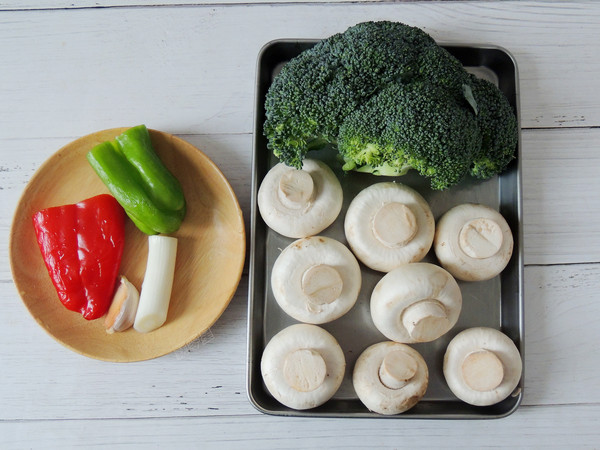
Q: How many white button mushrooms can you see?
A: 8